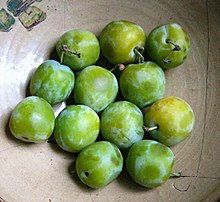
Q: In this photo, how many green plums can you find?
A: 12